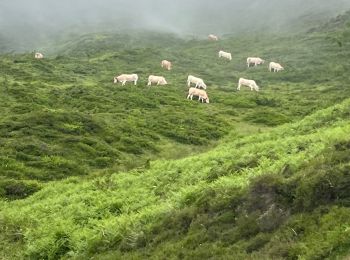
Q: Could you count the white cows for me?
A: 11